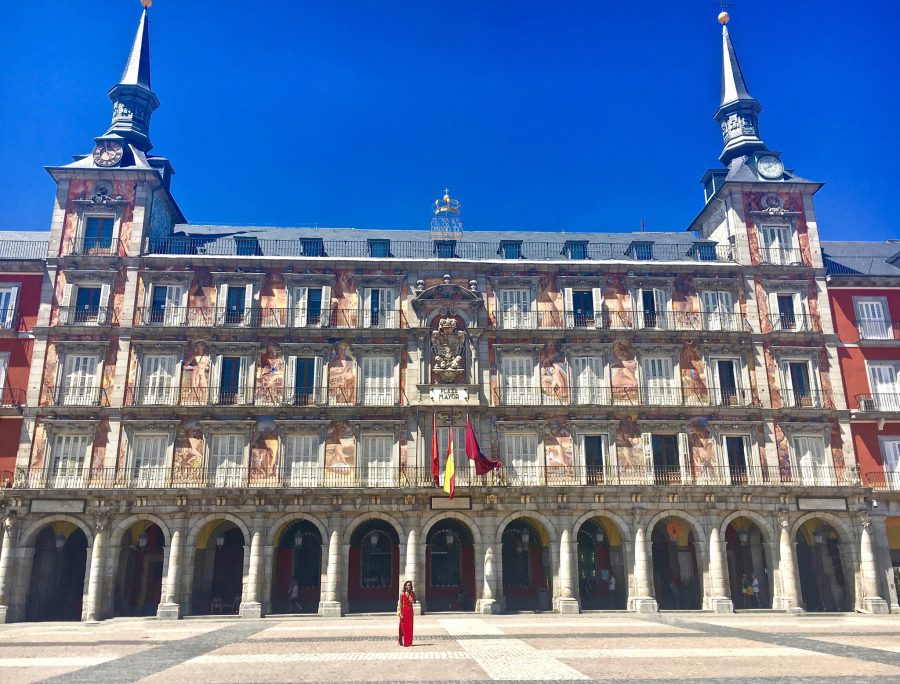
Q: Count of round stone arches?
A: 11